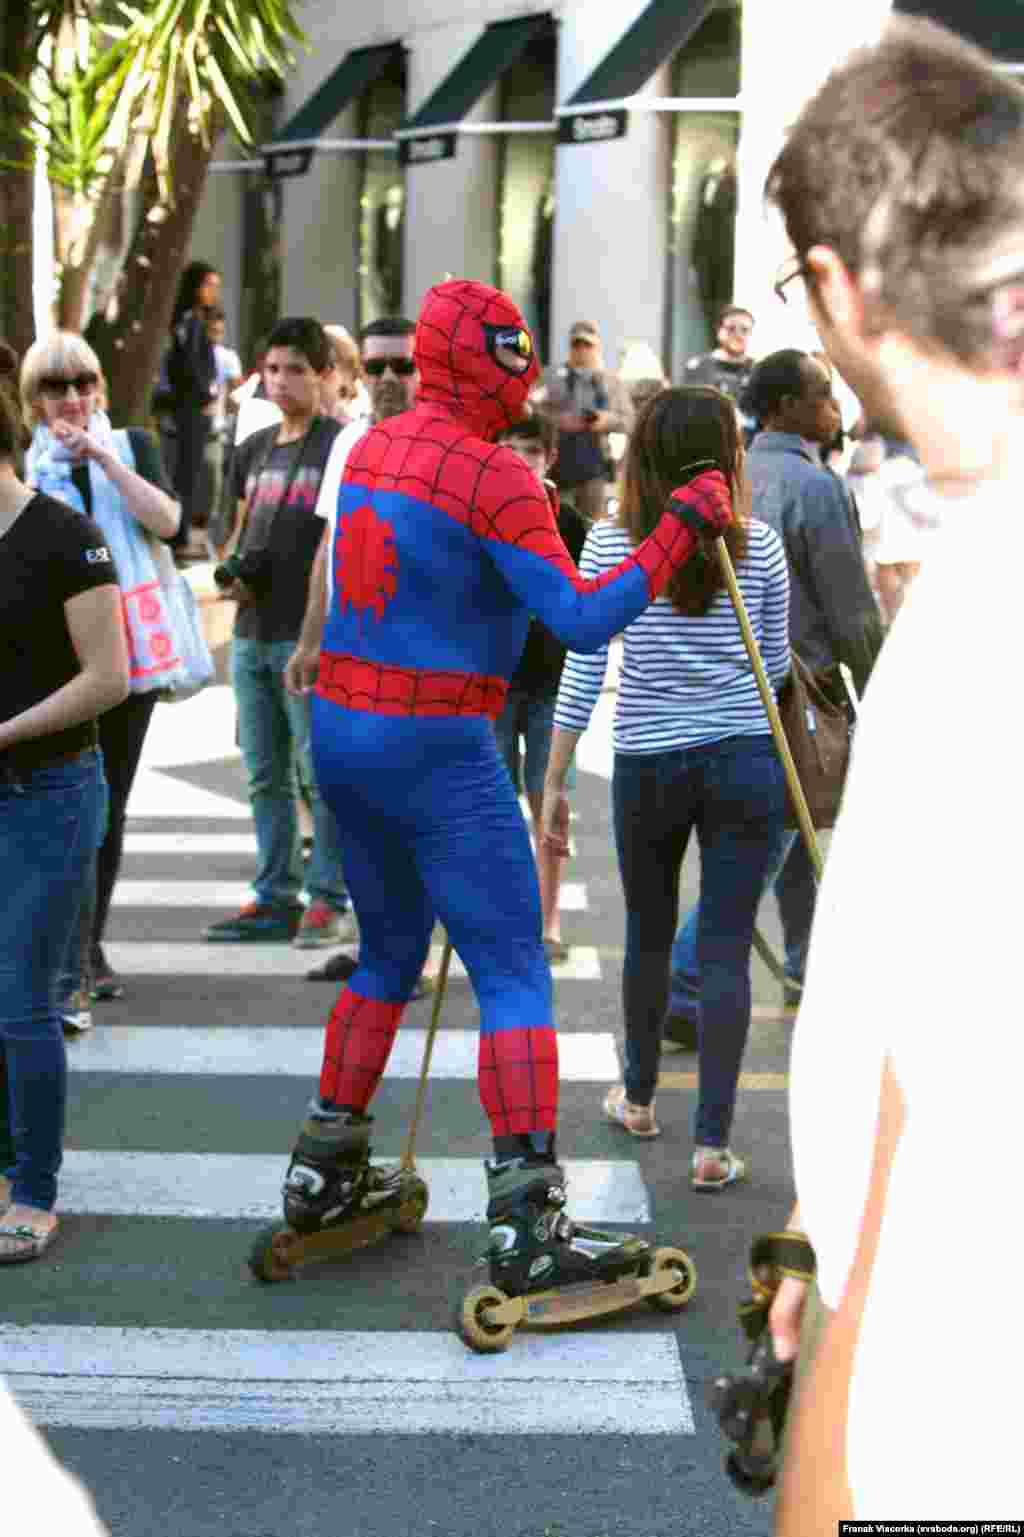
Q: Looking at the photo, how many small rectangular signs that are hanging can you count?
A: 3